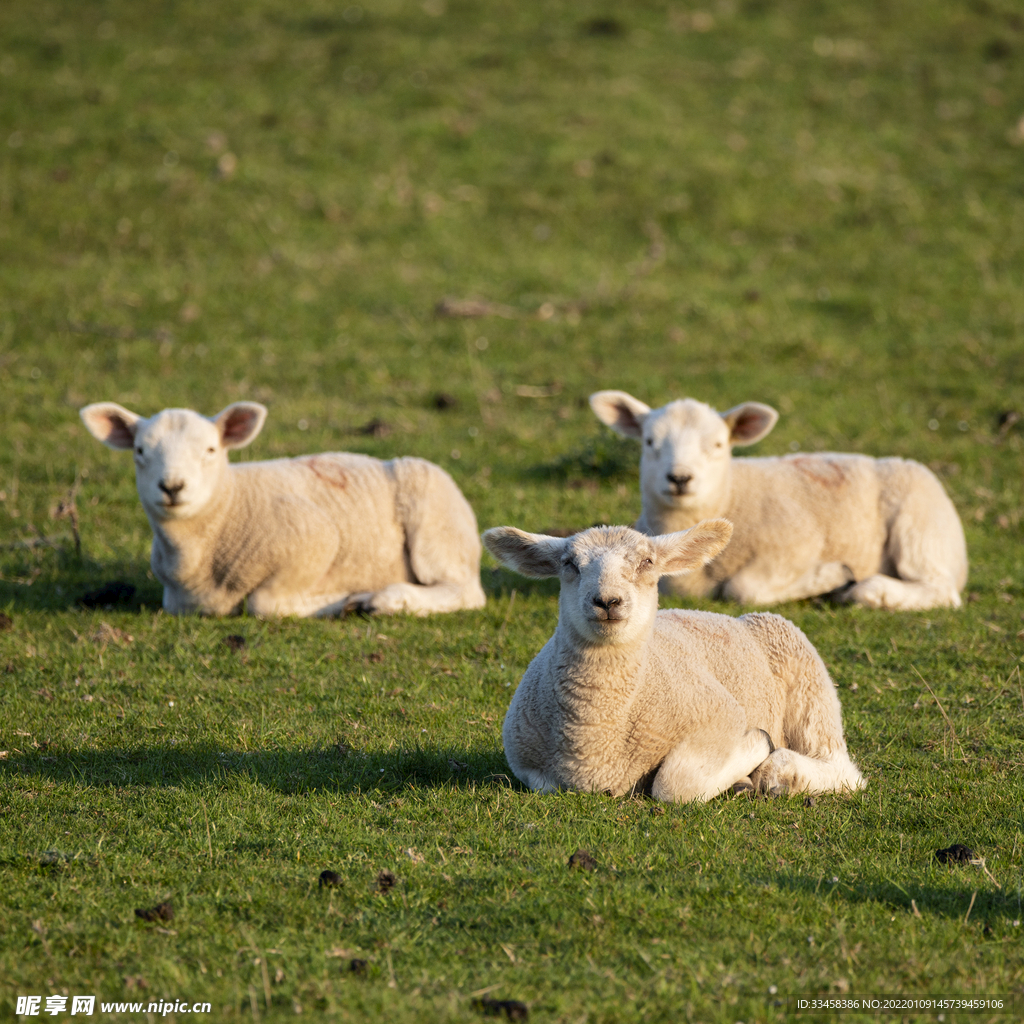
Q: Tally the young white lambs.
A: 3